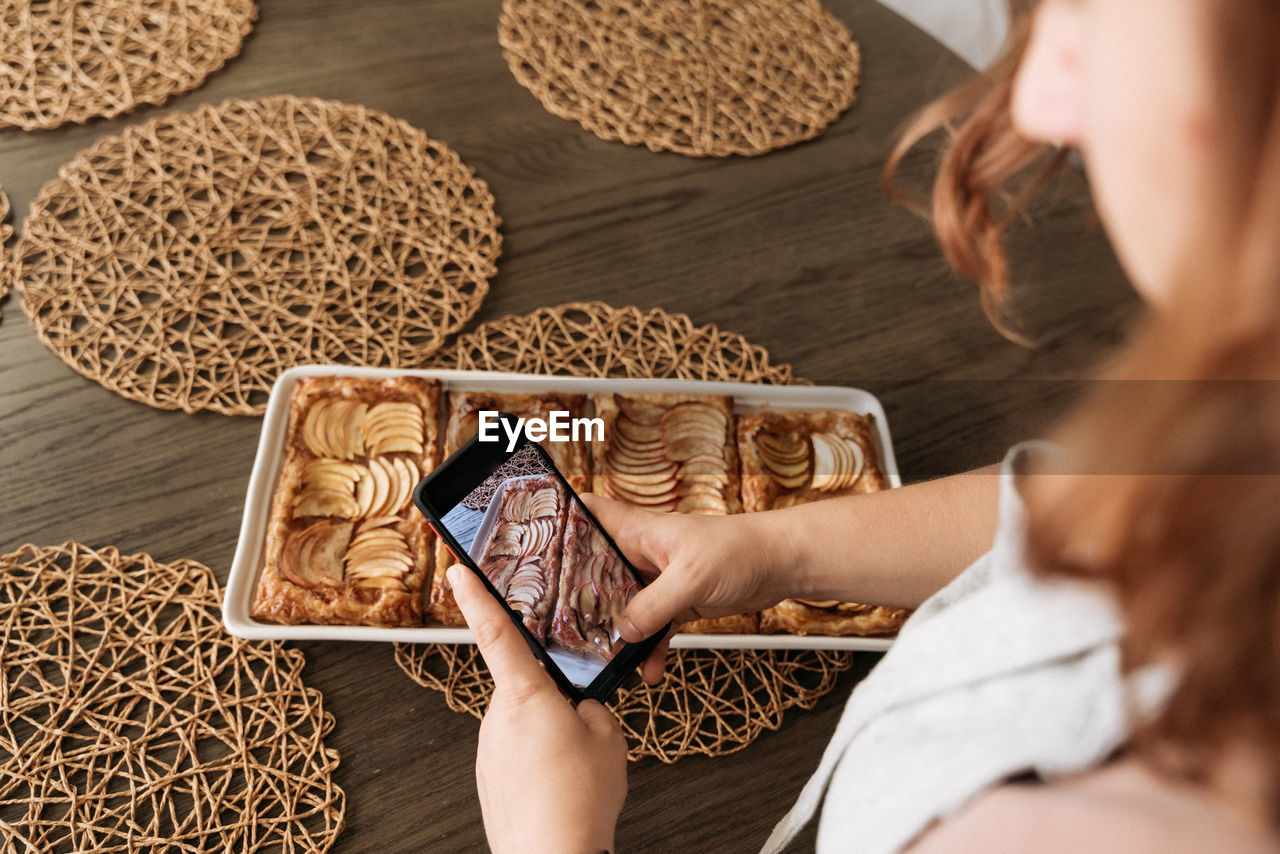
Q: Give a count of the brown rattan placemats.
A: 6